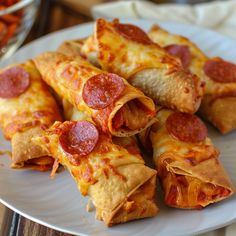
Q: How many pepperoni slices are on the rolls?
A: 7